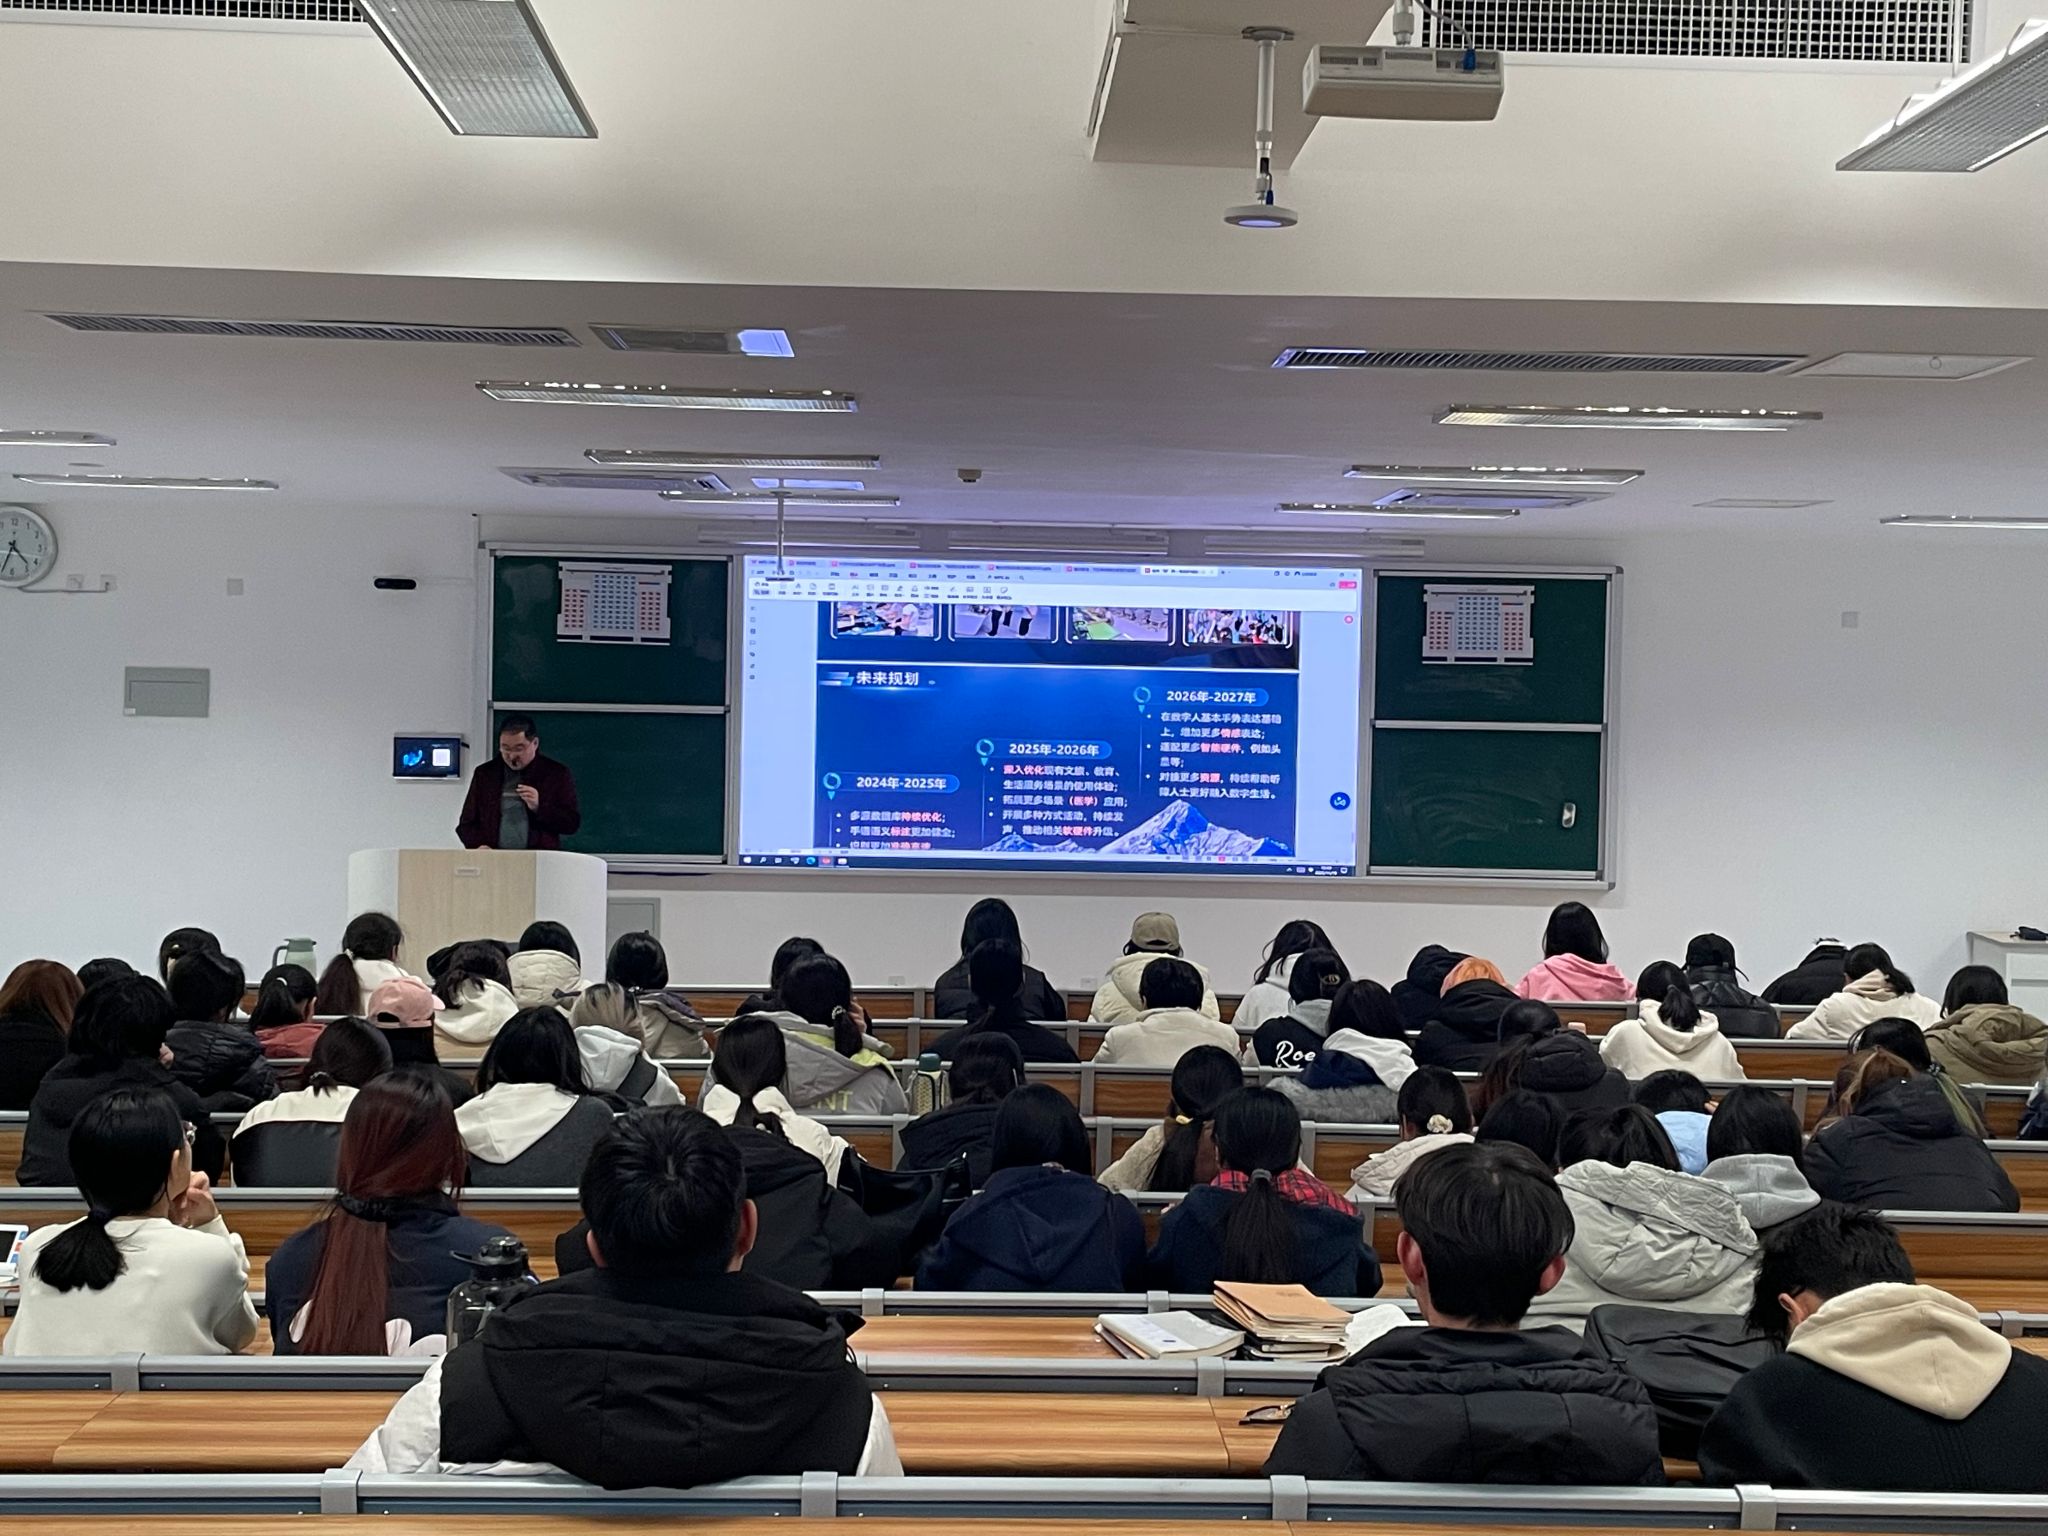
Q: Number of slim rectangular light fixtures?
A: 11